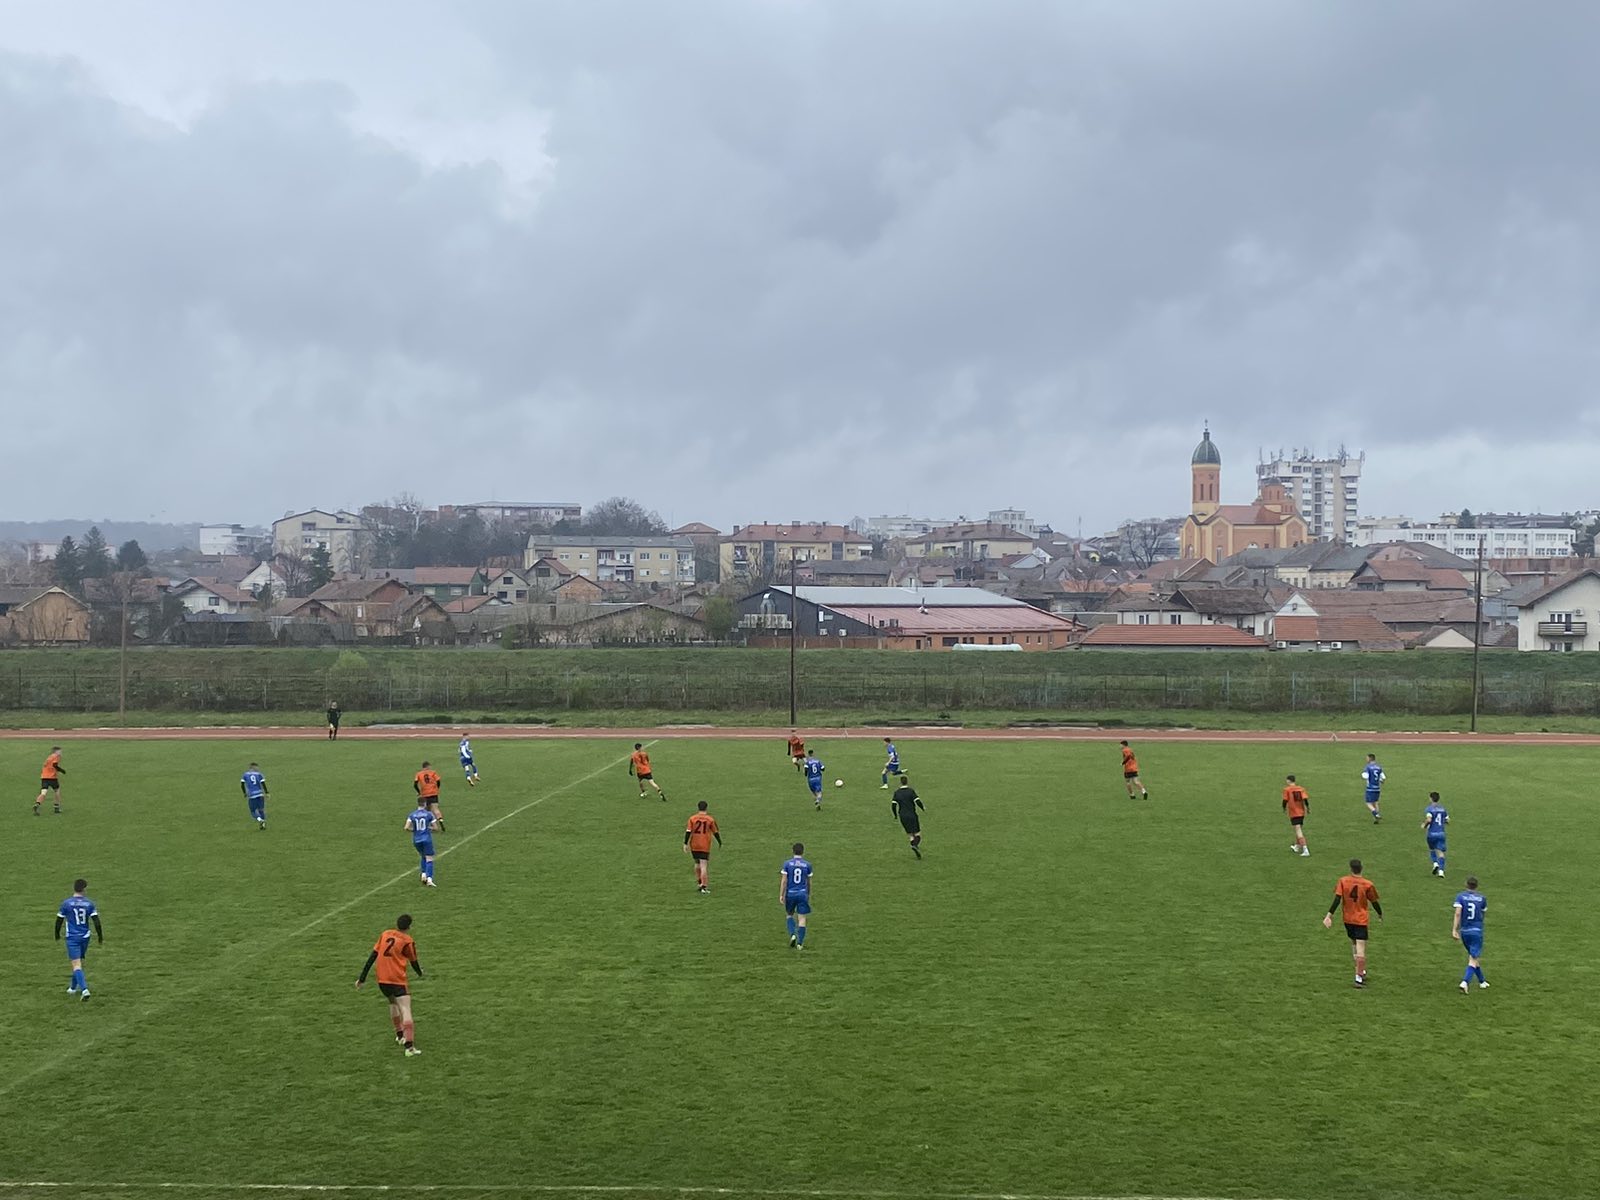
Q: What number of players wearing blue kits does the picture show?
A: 10